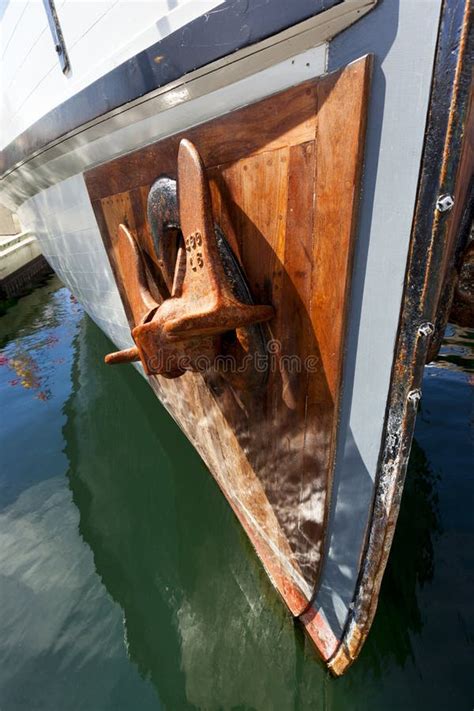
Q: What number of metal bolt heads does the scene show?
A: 3